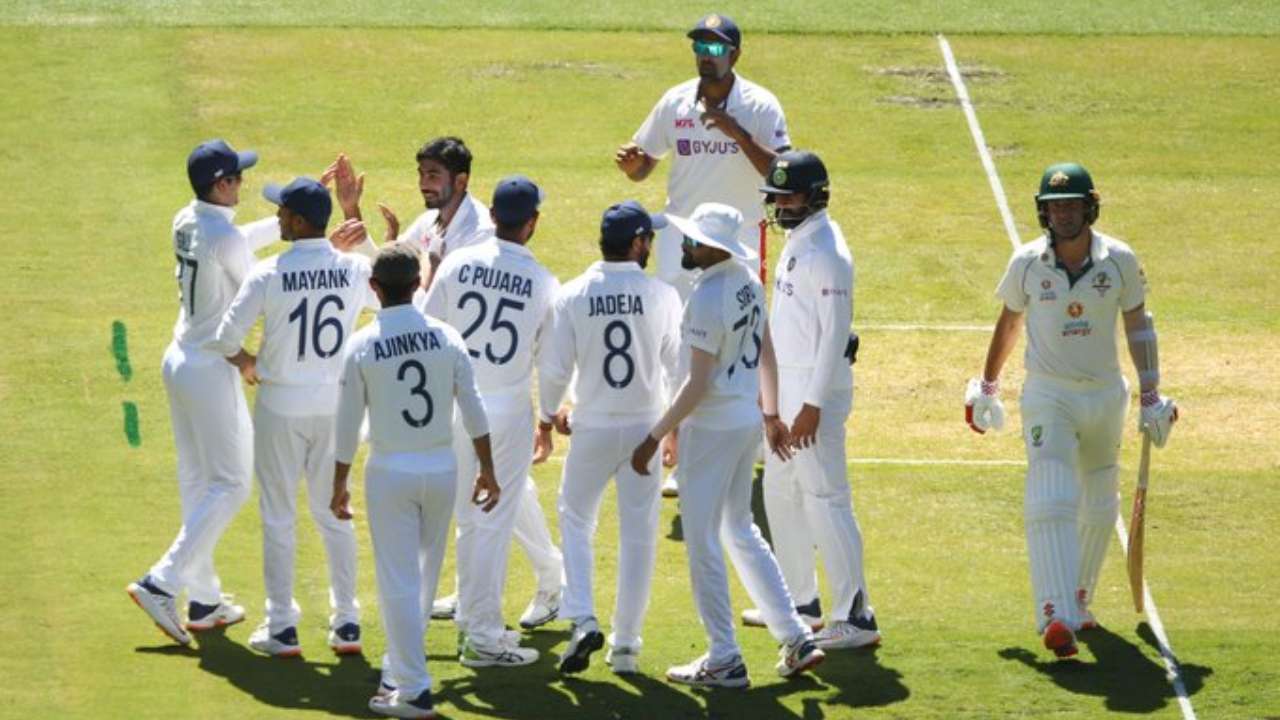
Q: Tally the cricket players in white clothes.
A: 10